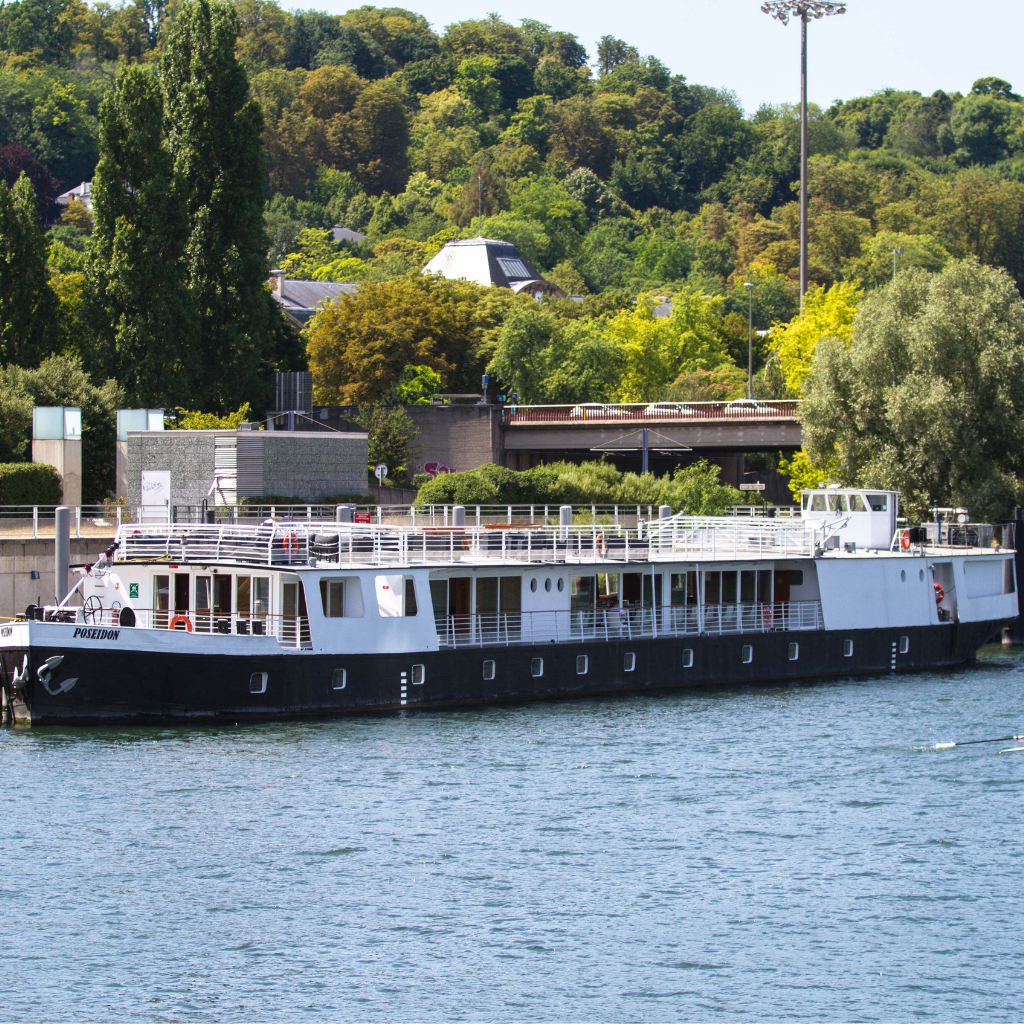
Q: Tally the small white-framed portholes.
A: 12